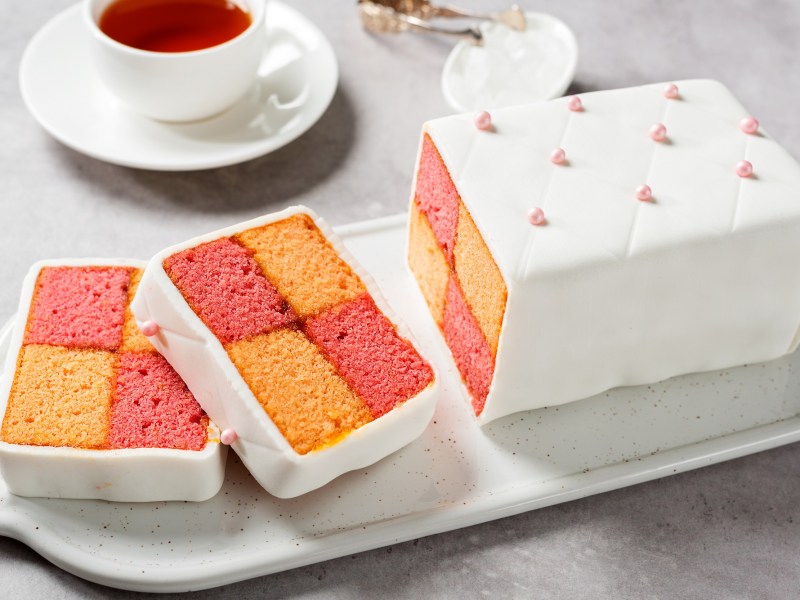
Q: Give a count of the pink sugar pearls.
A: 11